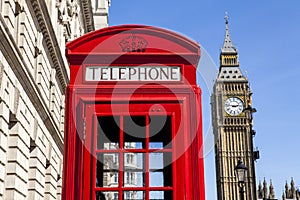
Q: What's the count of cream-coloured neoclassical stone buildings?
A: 1